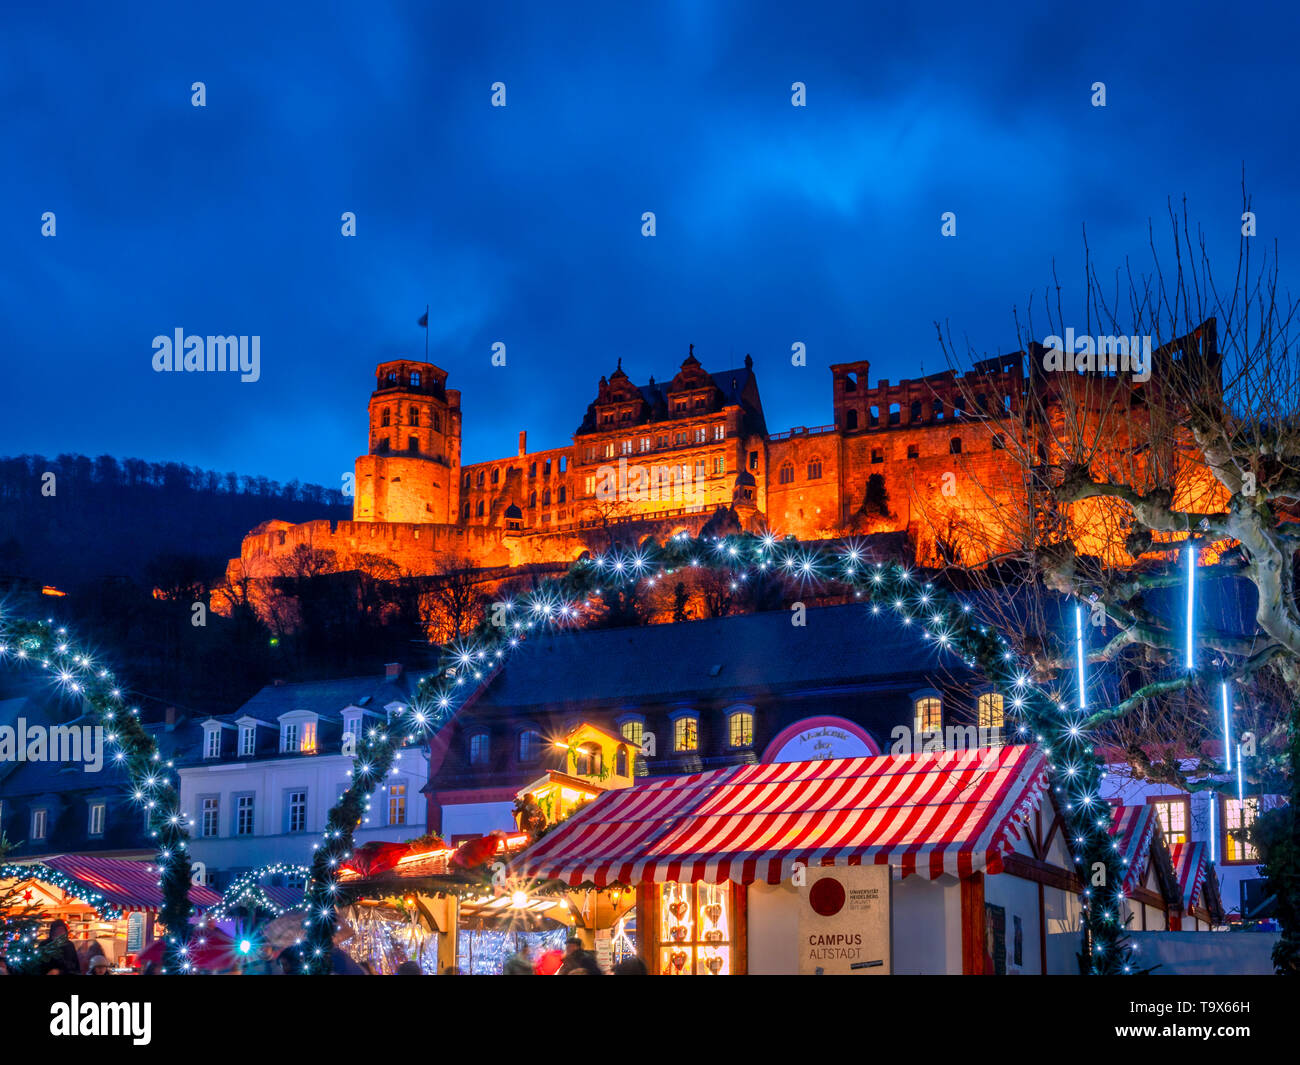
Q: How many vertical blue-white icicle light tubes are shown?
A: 5